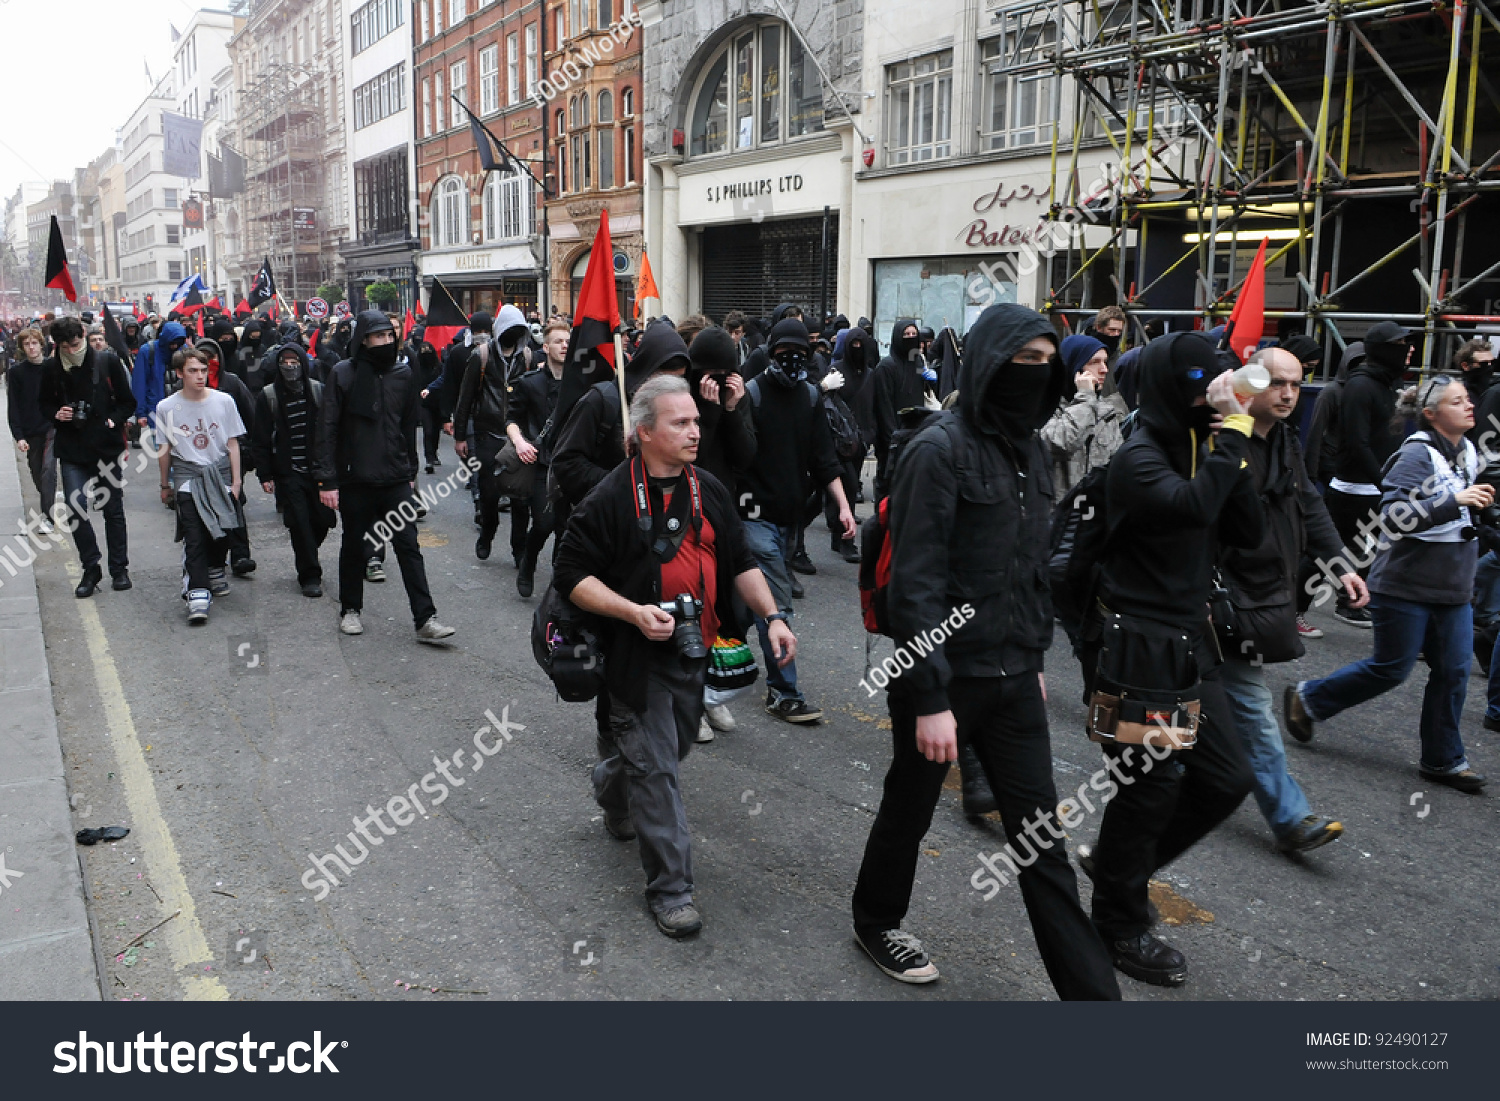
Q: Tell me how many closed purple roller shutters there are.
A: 0